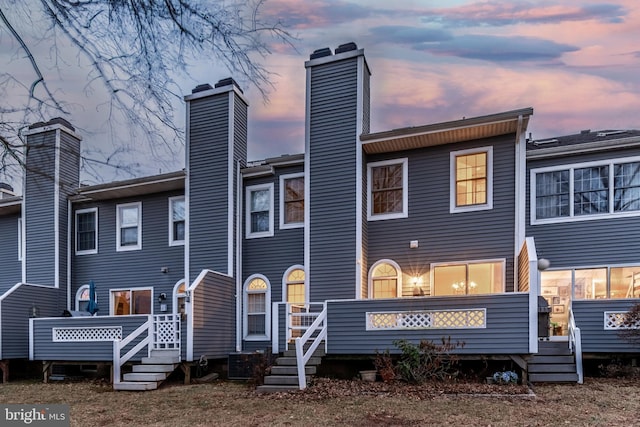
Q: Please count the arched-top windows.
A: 5